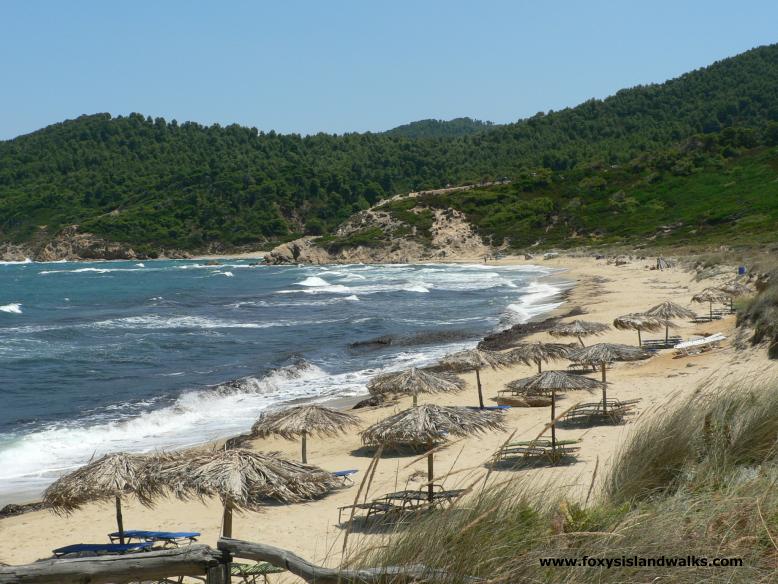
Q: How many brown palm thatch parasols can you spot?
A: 14